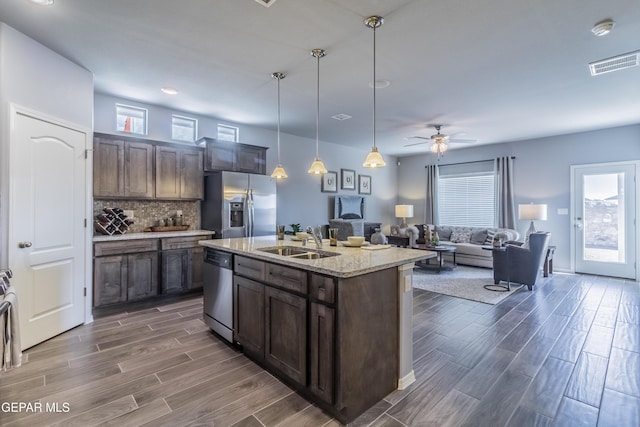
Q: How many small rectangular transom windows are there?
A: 3